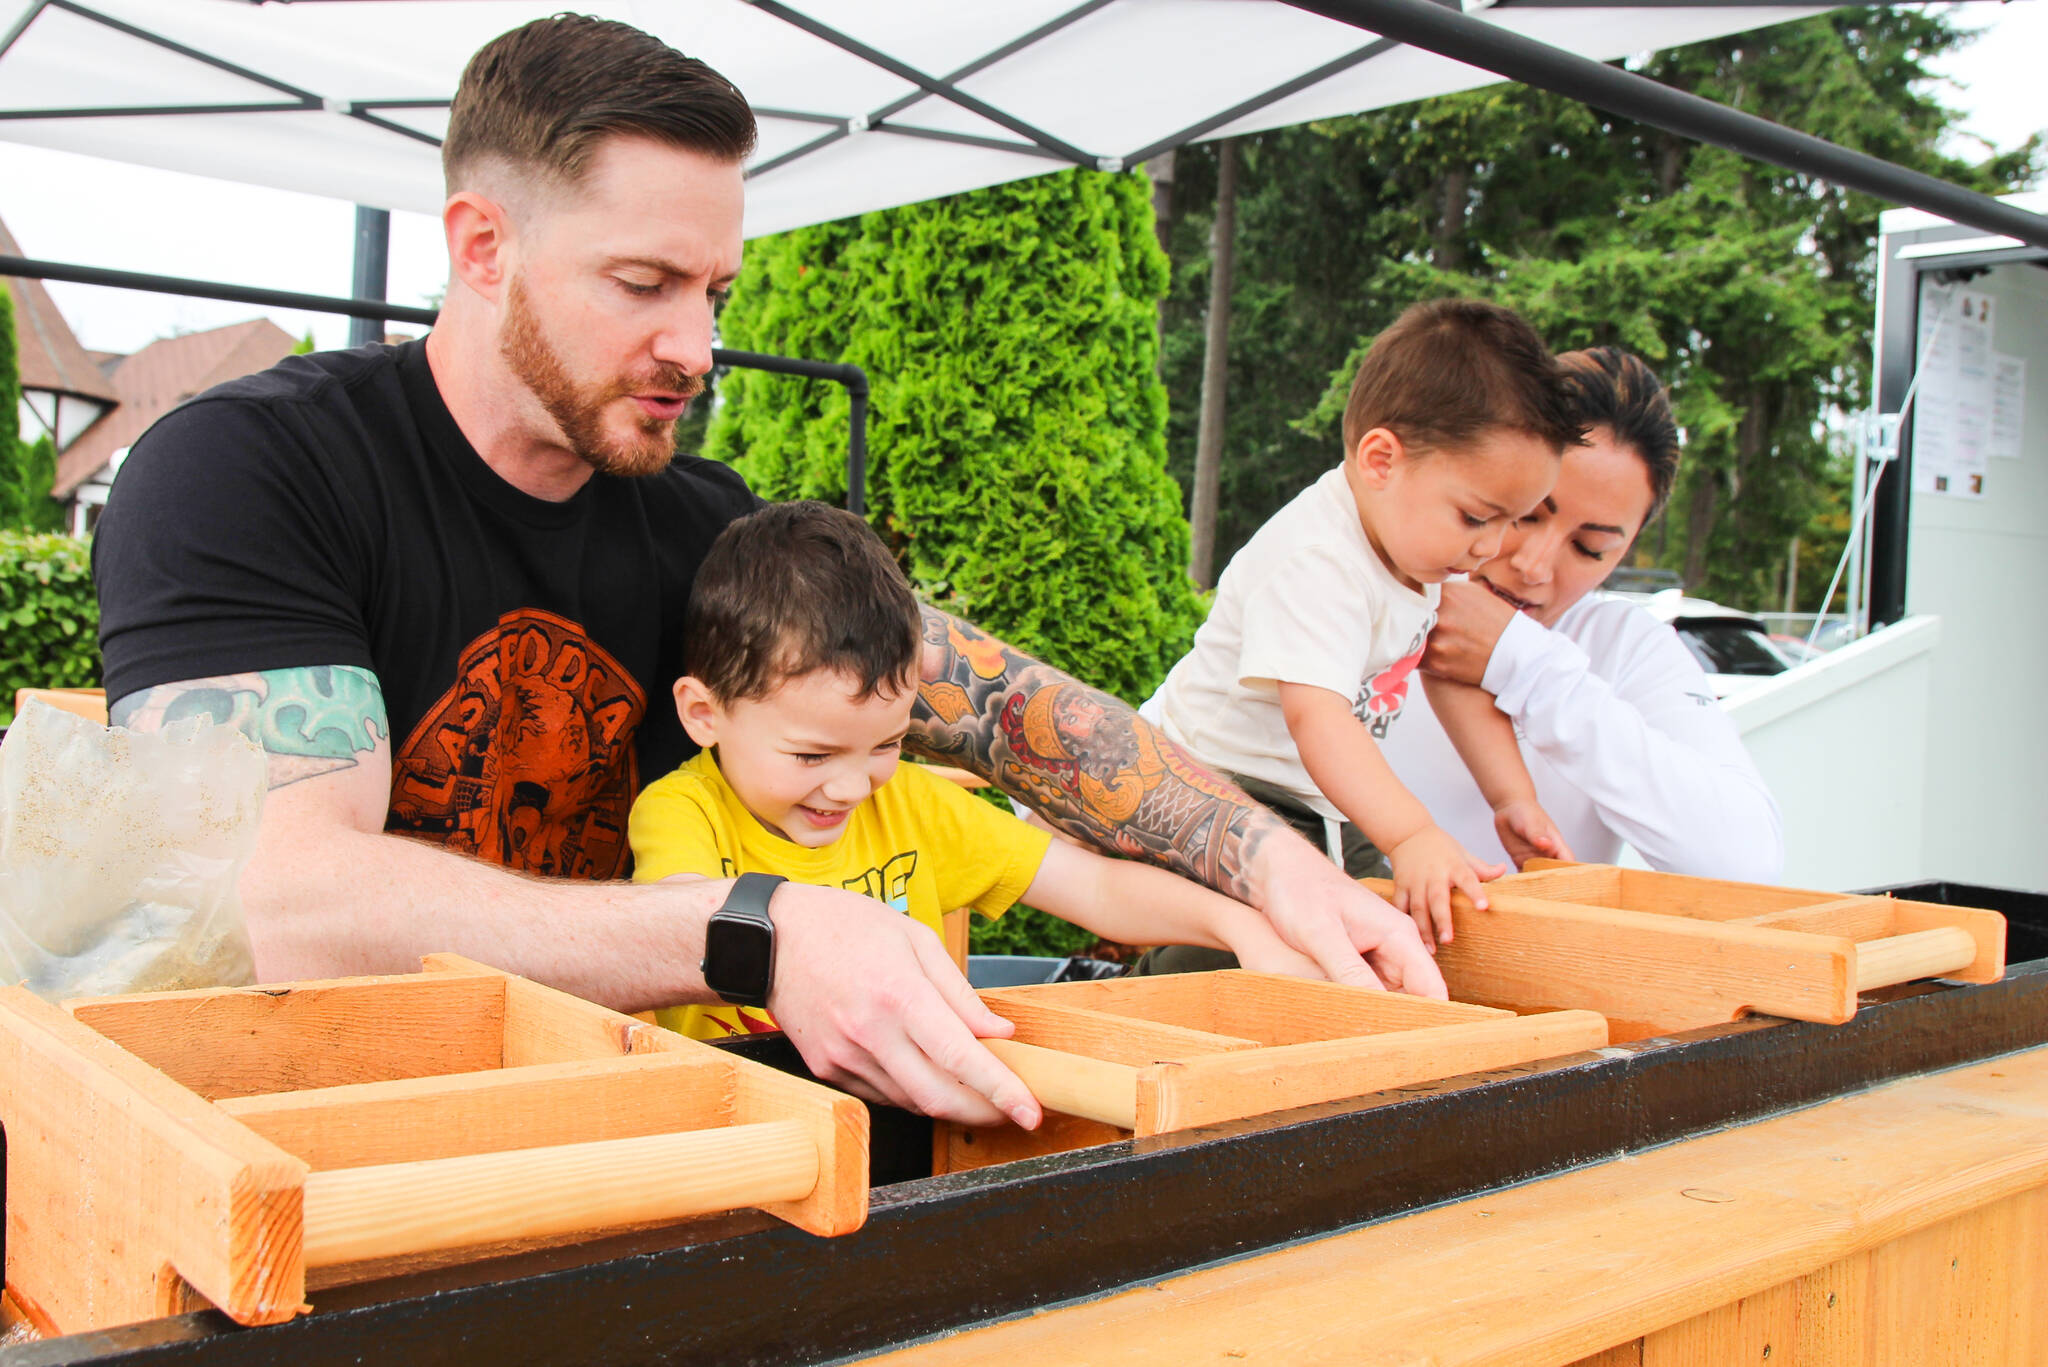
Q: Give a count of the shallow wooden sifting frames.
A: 3